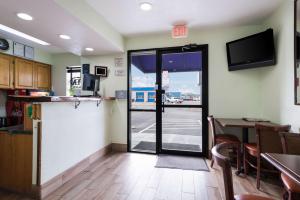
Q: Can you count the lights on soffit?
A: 3